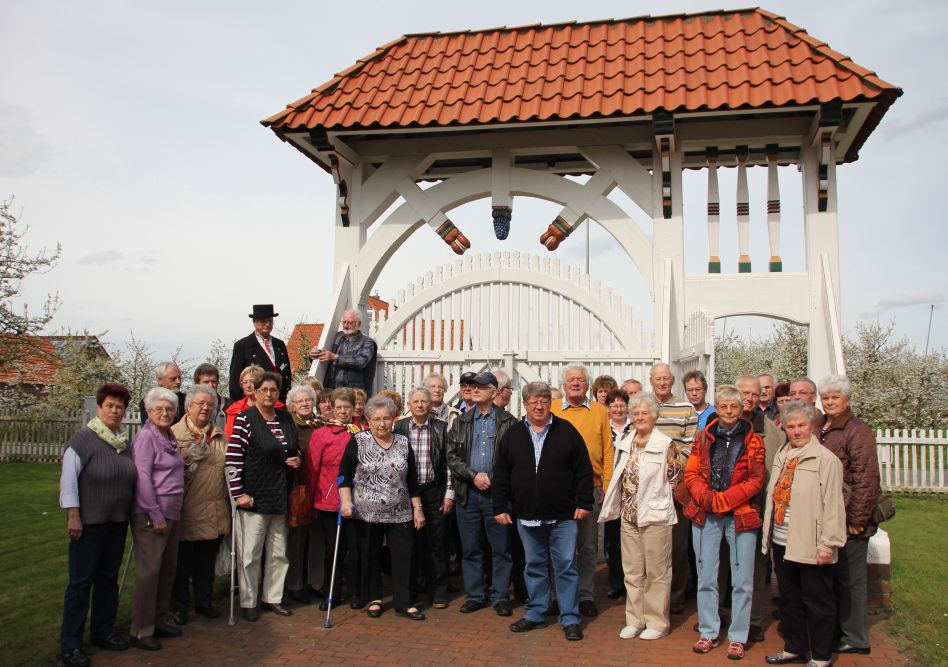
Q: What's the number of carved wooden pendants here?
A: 3